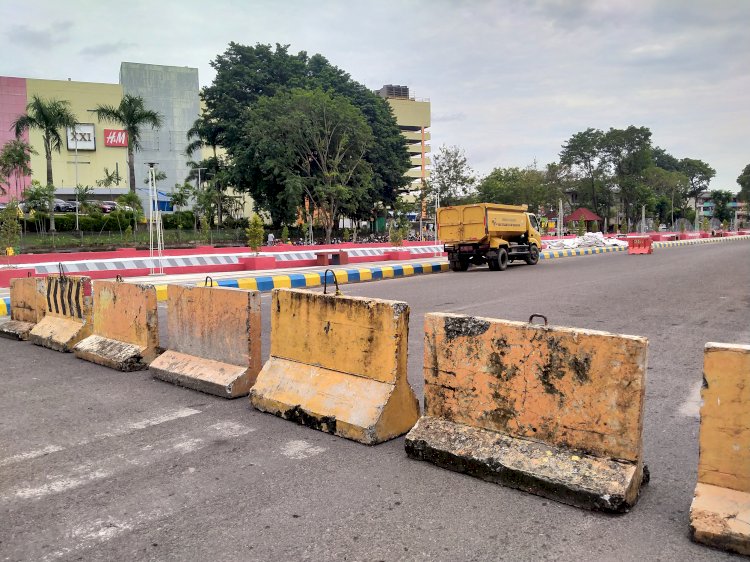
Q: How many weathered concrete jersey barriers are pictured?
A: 7